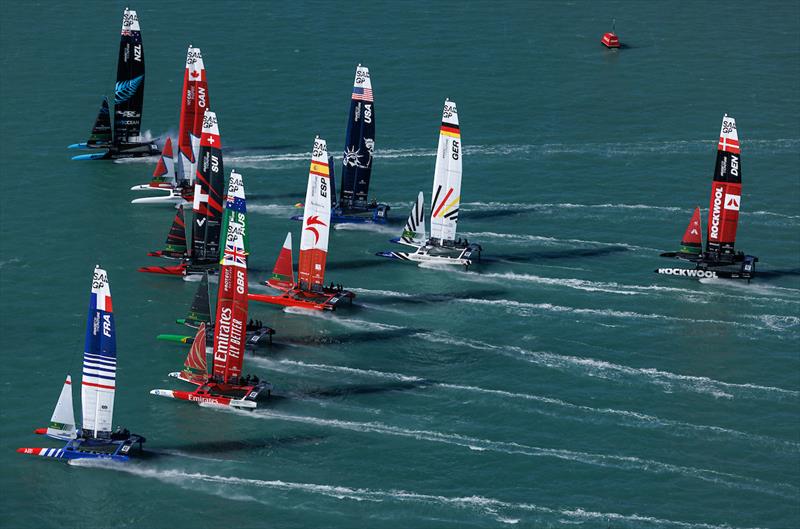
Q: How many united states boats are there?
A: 1